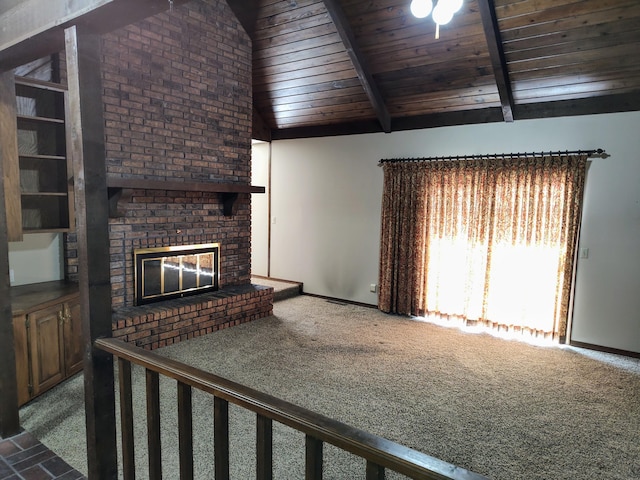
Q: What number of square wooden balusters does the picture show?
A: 7